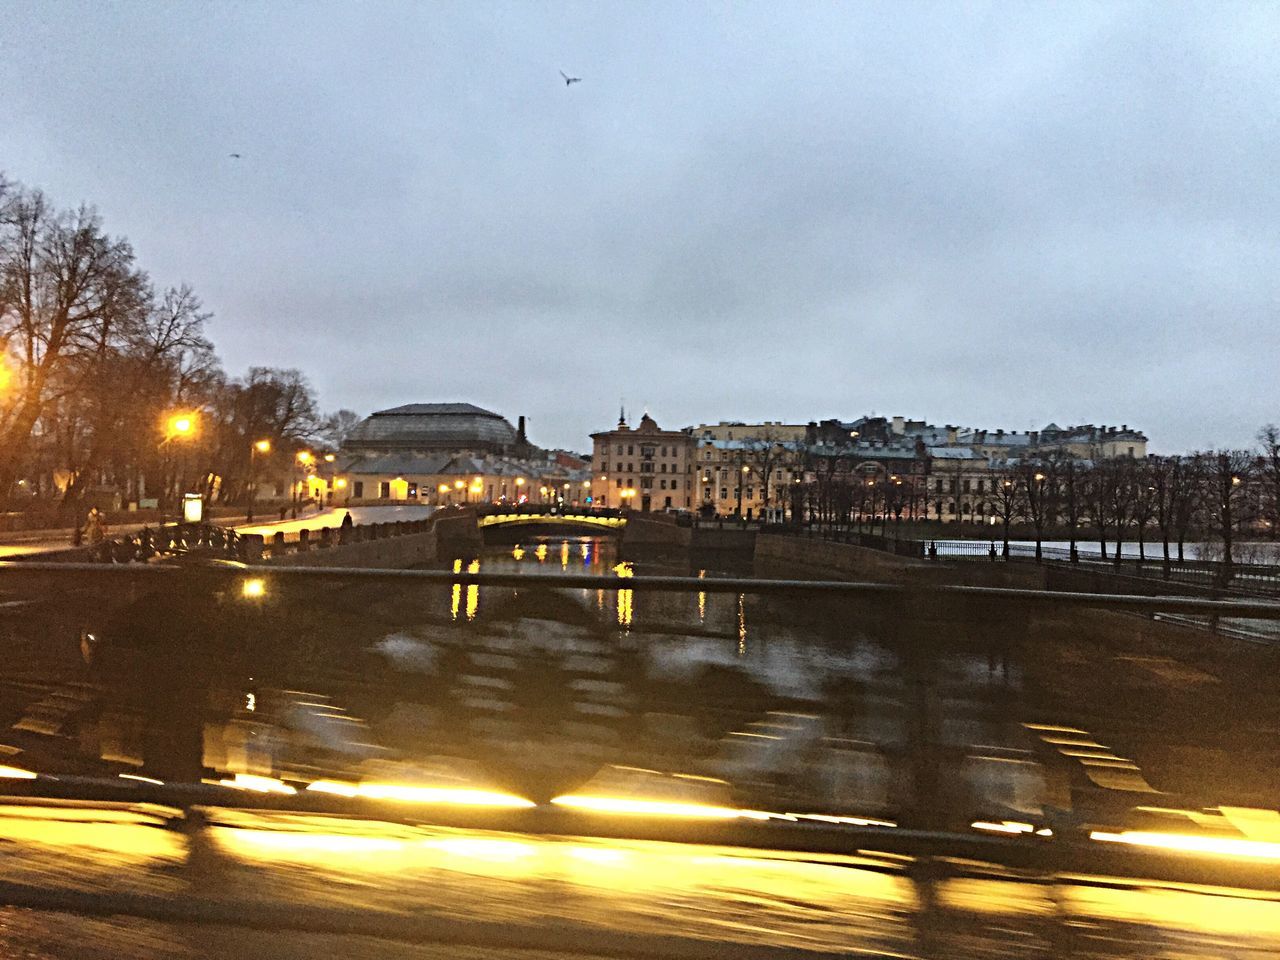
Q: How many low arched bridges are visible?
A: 1